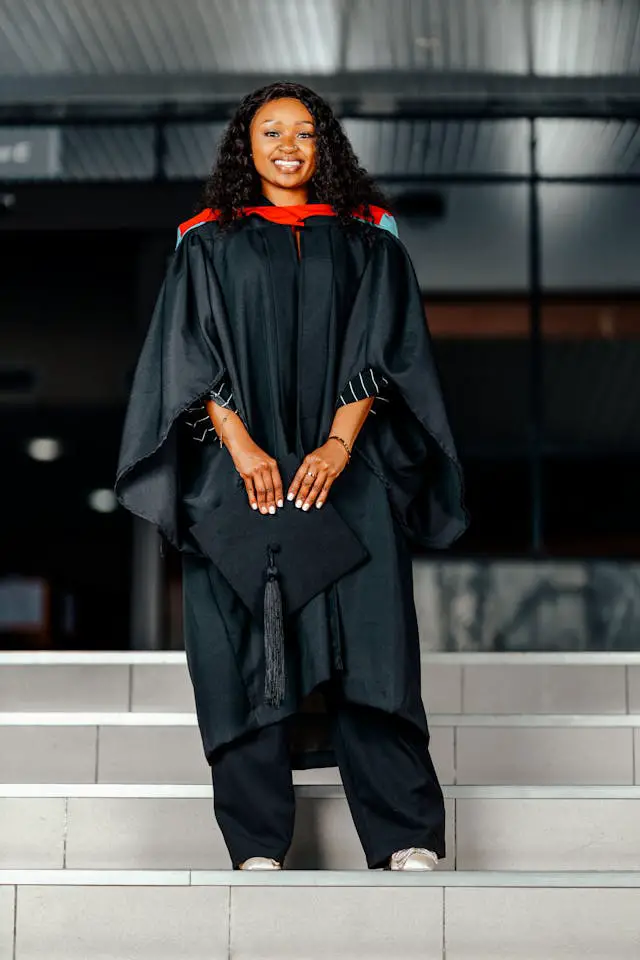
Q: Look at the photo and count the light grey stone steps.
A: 4